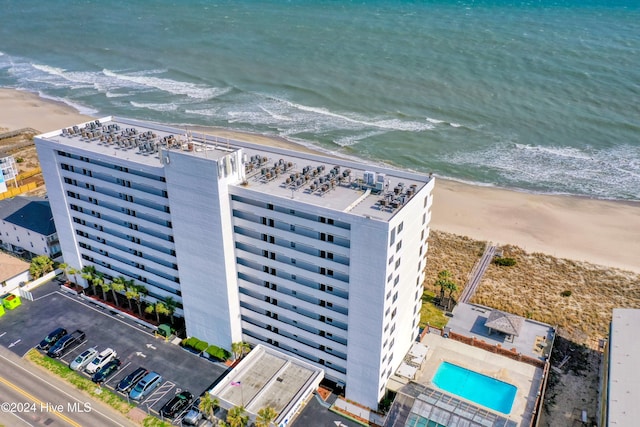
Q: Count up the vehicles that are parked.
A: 9